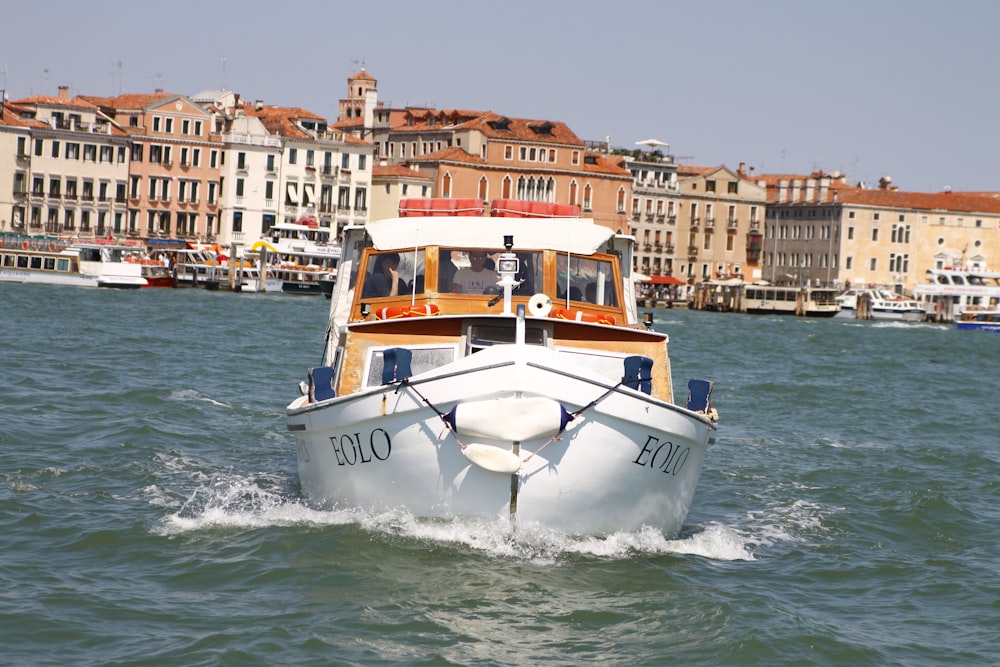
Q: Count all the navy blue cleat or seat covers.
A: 4